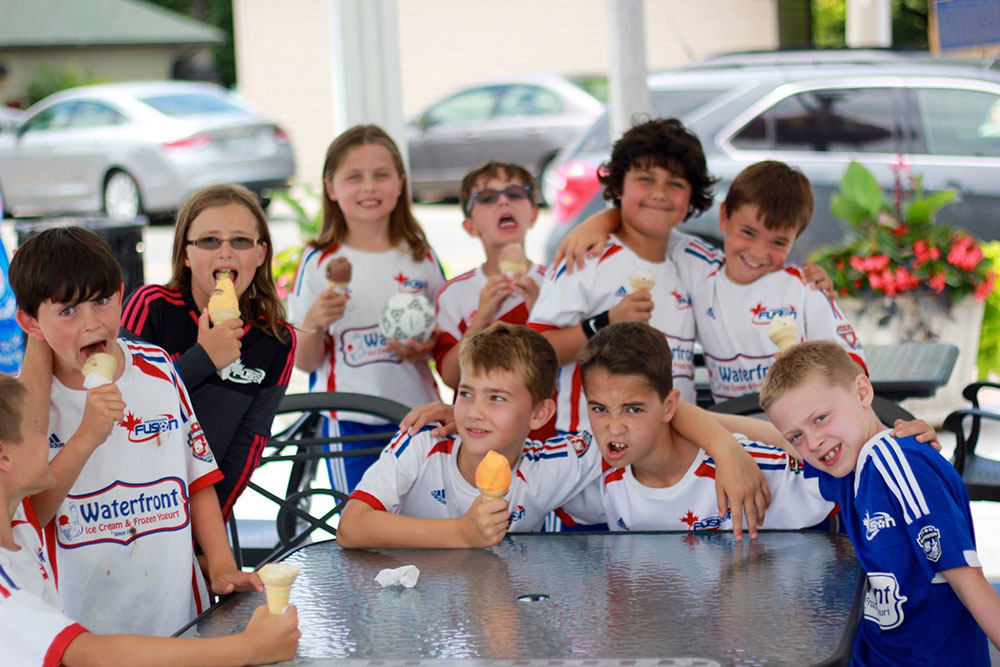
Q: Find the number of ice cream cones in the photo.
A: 8